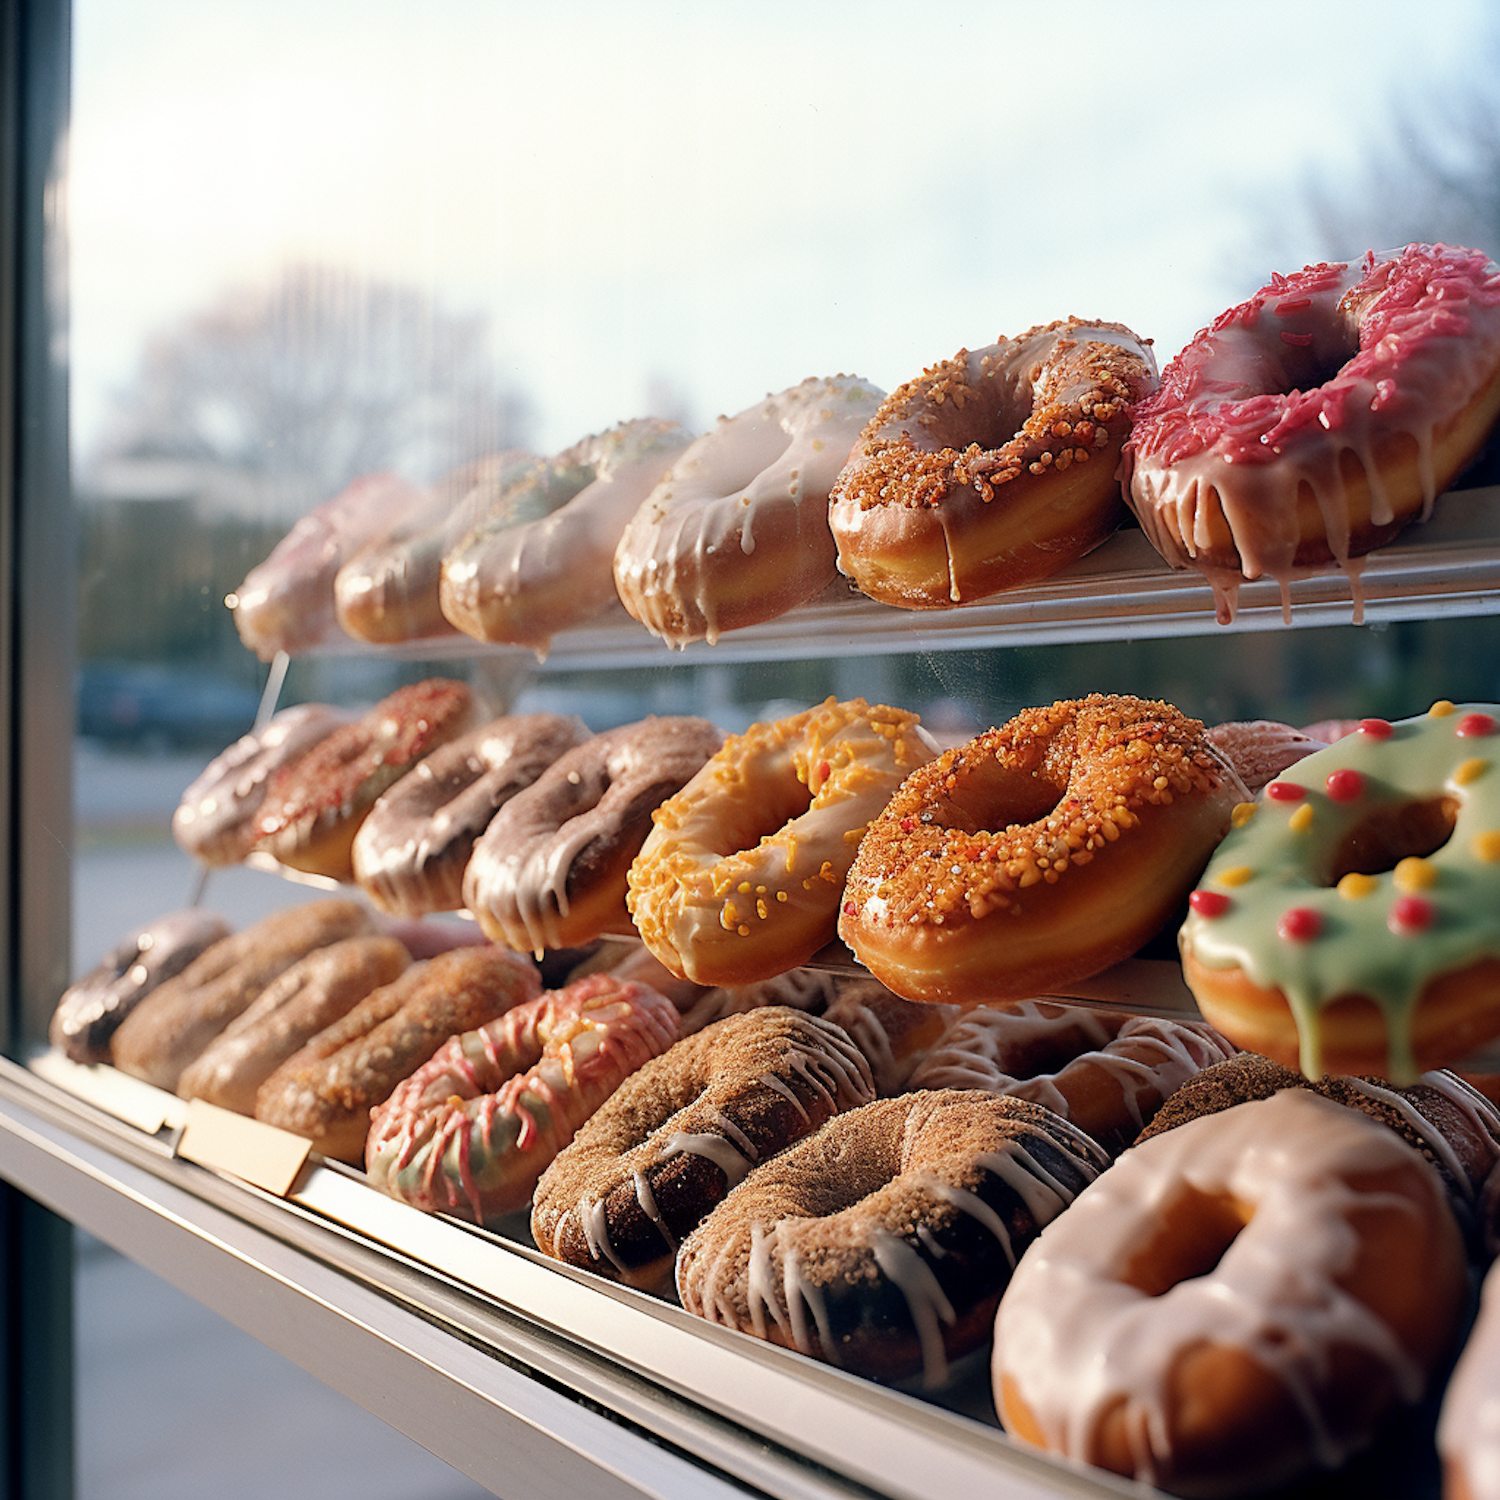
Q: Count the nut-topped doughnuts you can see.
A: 2